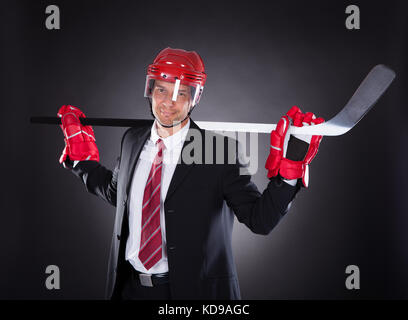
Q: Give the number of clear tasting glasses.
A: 0